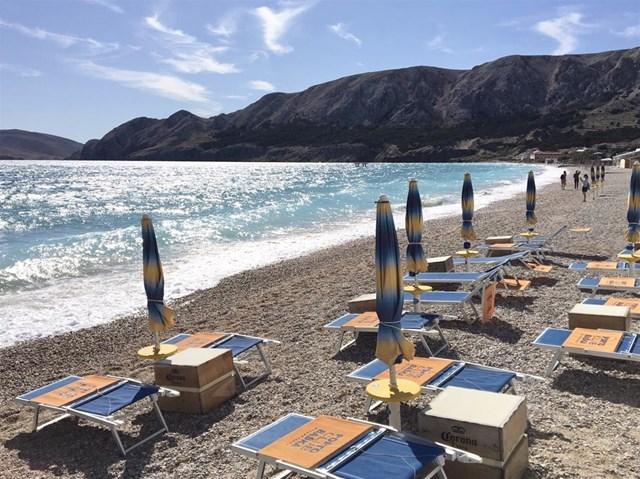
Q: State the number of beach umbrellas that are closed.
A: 9